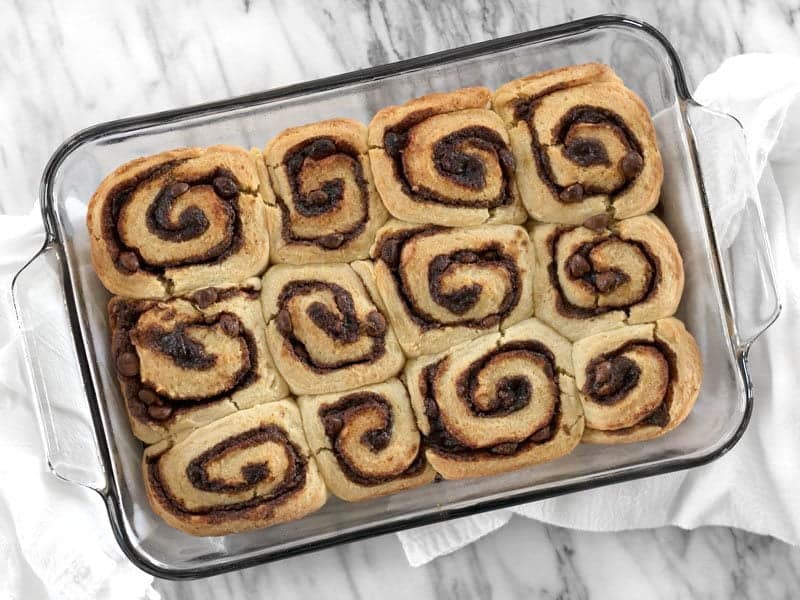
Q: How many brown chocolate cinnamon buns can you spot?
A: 12